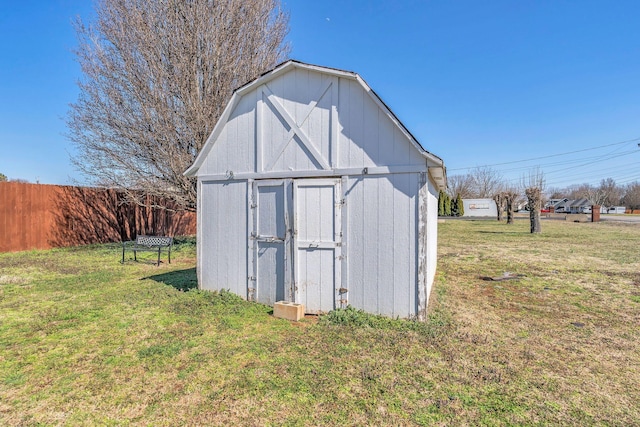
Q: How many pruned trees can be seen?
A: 3